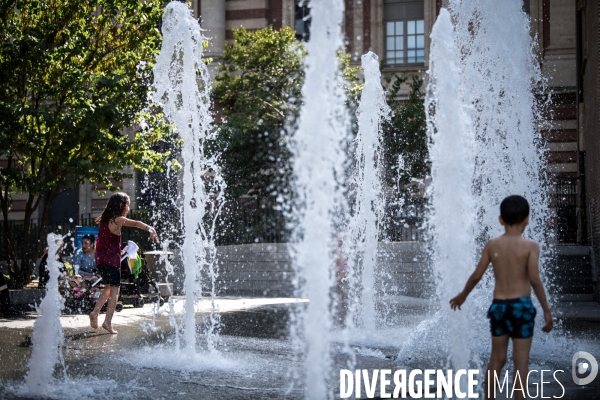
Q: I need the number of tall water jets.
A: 5